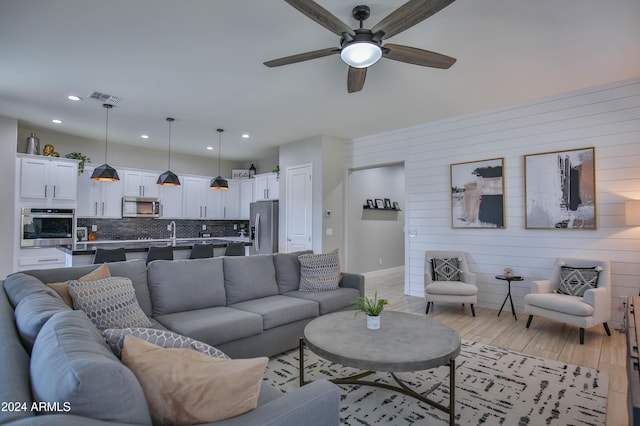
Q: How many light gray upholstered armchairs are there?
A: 2